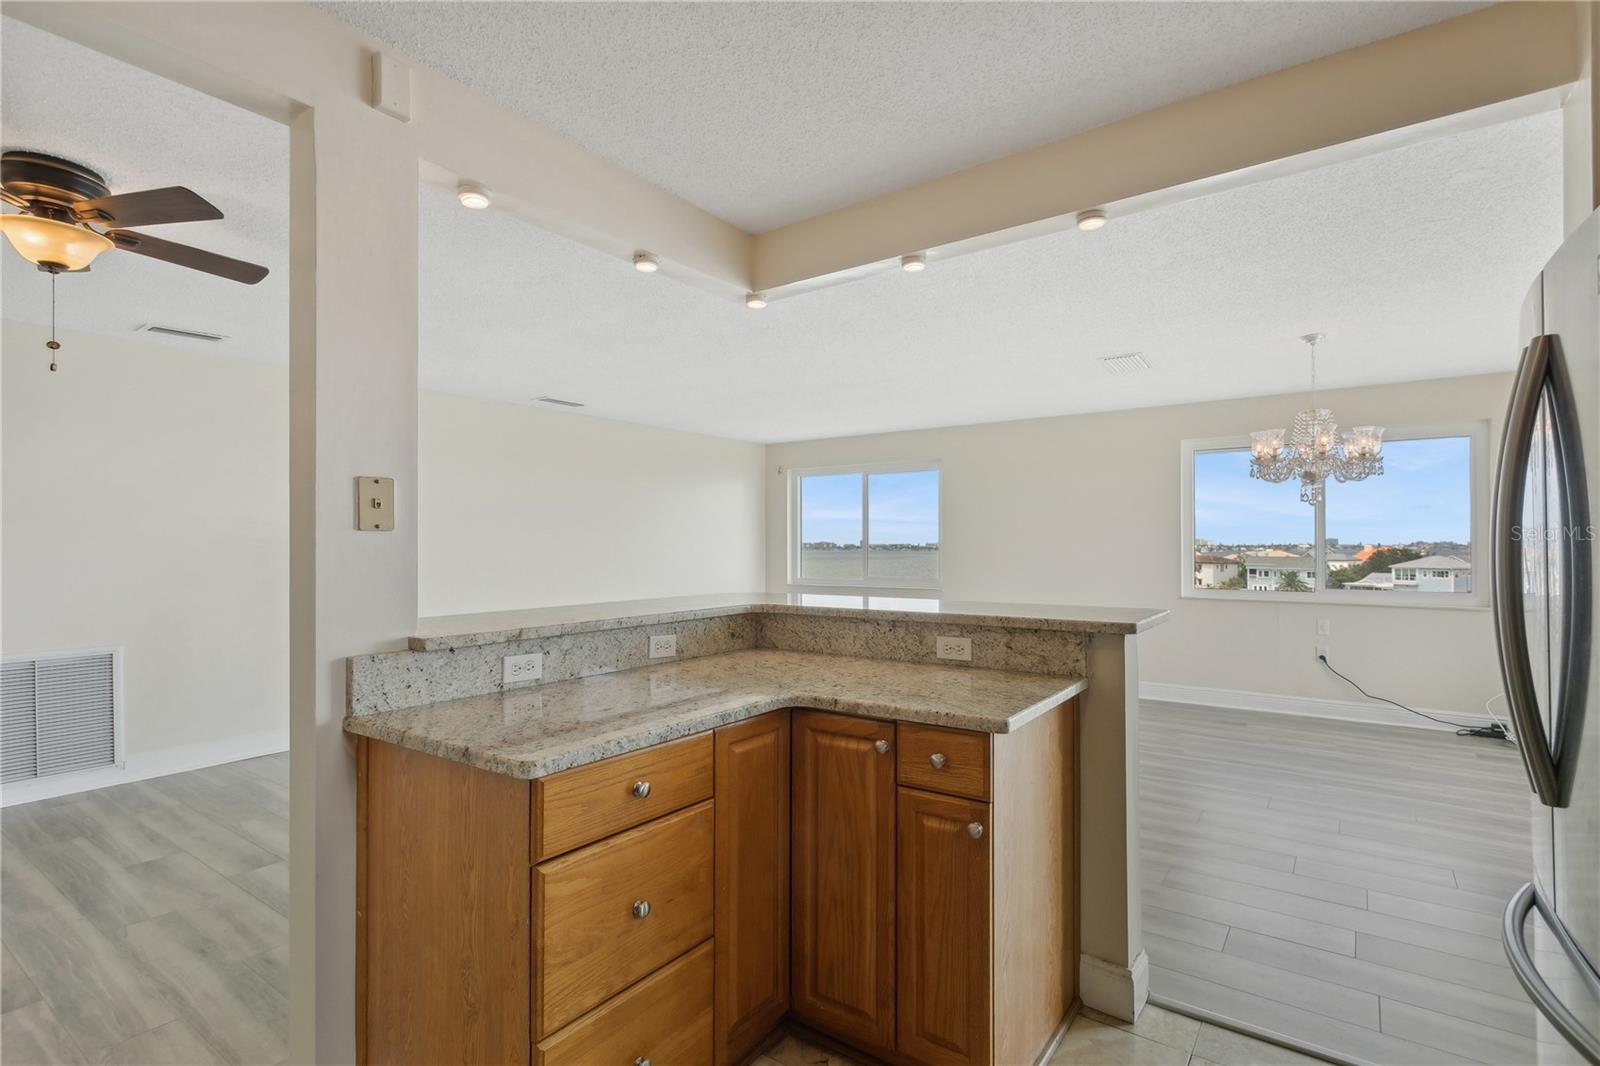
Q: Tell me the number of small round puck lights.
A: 5